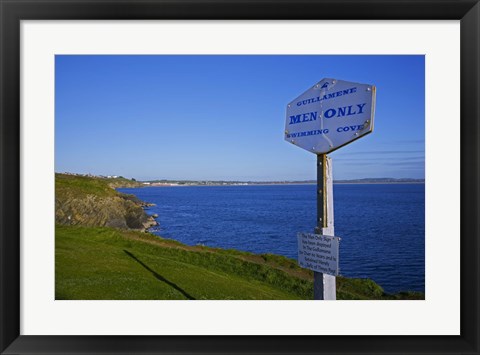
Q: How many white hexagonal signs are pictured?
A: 1